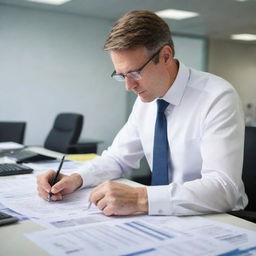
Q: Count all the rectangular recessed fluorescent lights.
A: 3